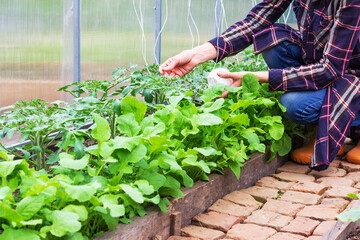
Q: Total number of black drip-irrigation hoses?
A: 0